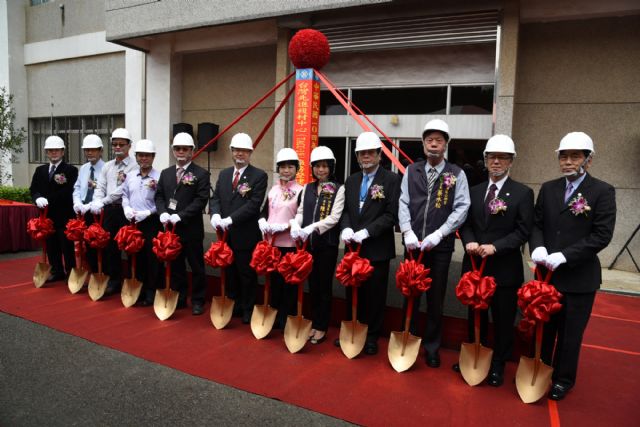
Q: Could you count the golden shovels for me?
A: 12